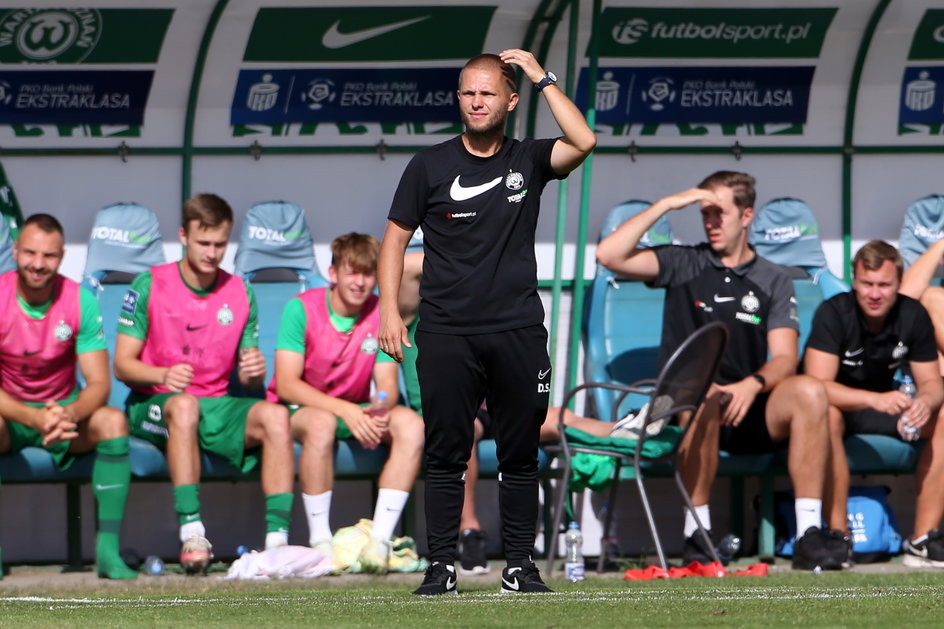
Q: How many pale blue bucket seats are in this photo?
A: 7